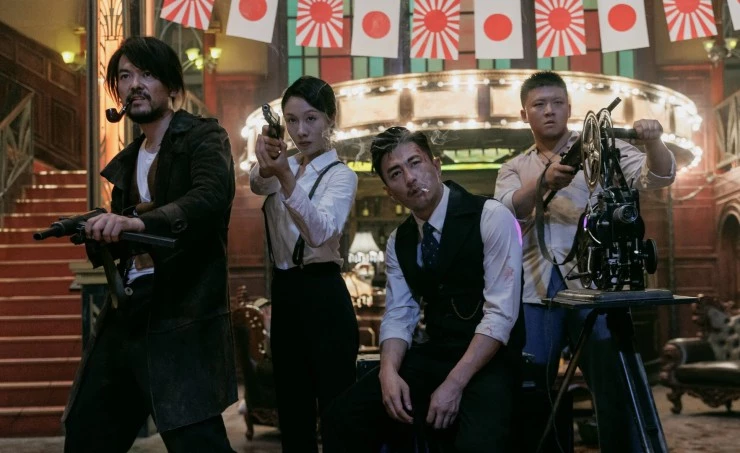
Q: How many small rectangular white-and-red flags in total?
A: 10